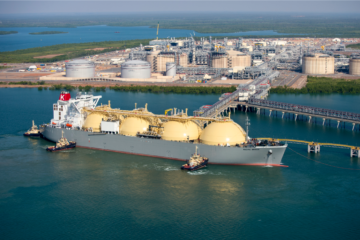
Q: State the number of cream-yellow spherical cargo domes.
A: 4